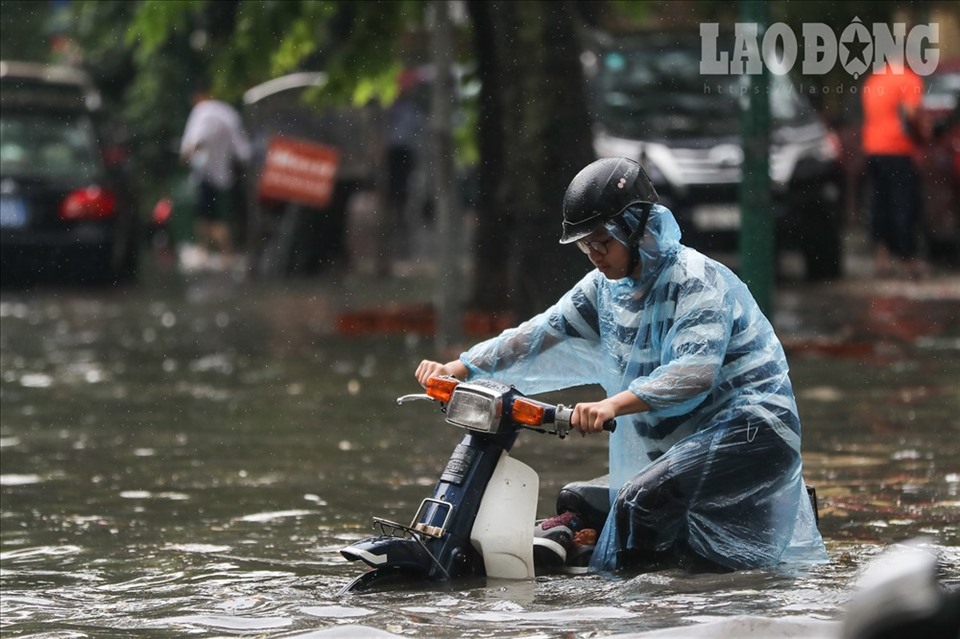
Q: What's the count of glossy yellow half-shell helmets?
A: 0